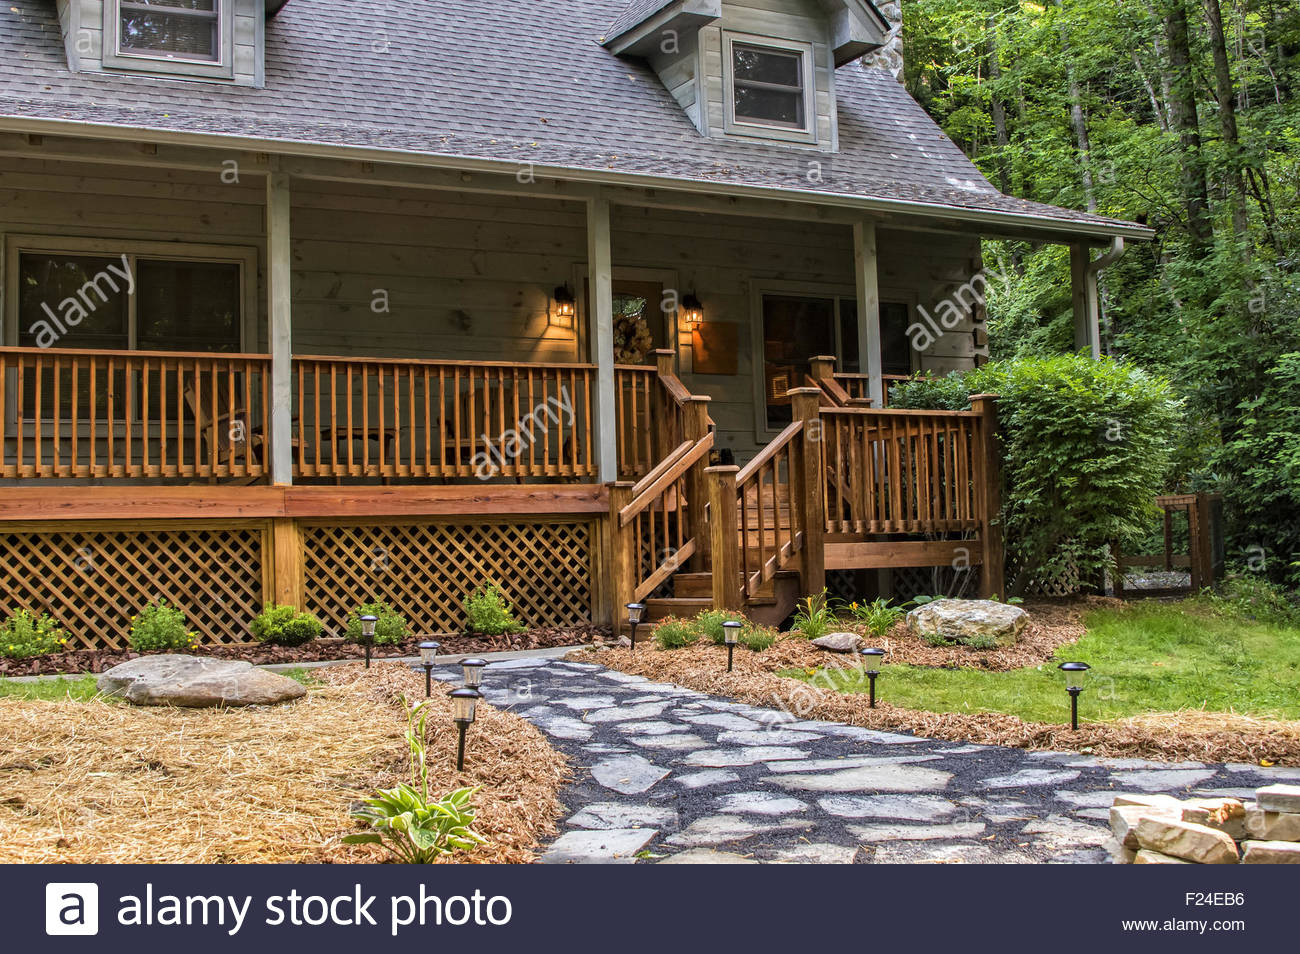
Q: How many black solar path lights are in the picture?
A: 8